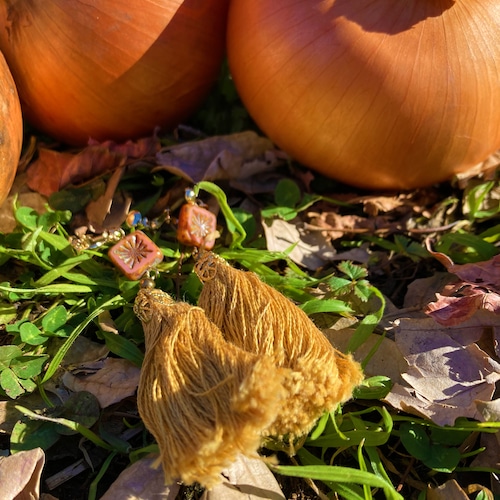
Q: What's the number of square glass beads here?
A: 2